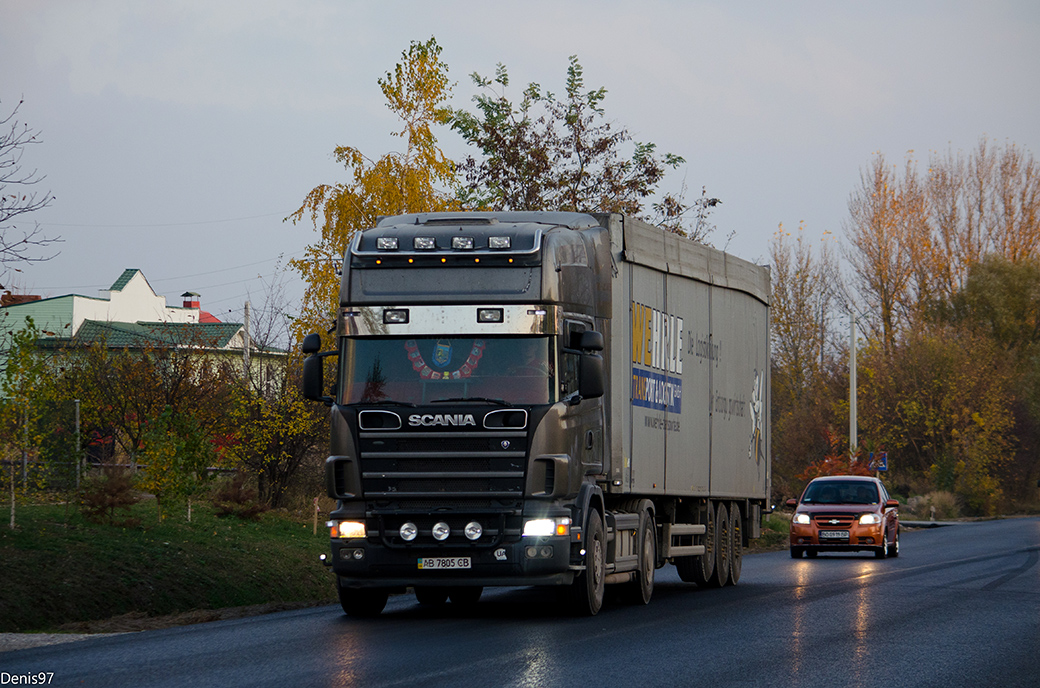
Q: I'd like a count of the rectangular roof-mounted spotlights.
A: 4